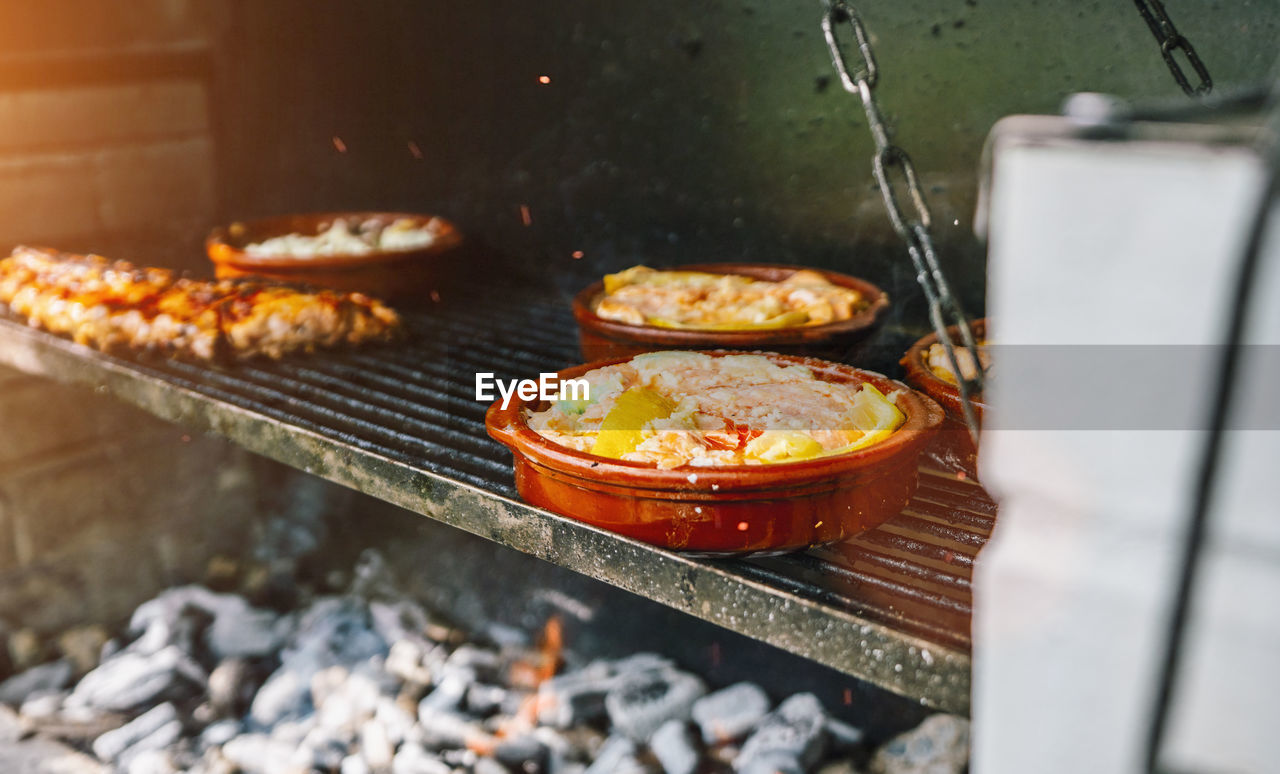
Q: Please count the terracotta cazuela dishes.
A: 4